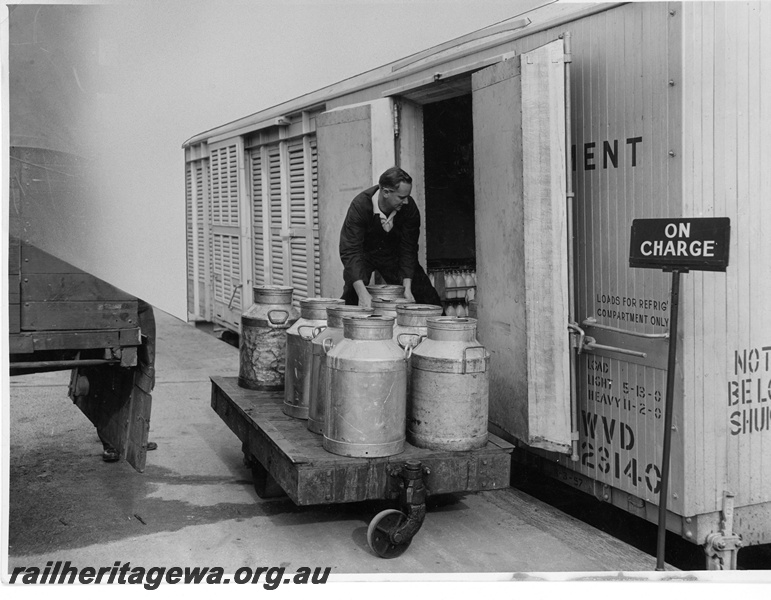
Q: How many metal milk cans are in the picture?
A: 8